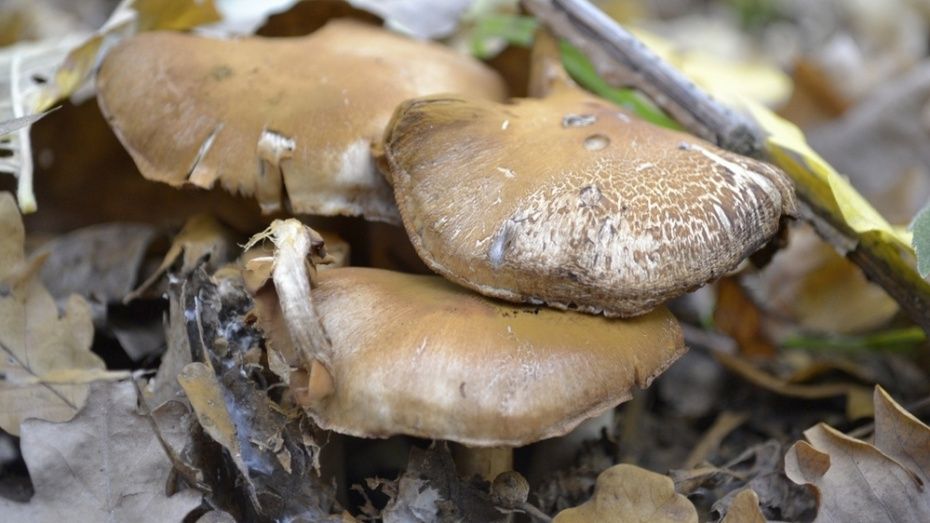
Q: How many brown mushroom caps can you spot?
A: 3